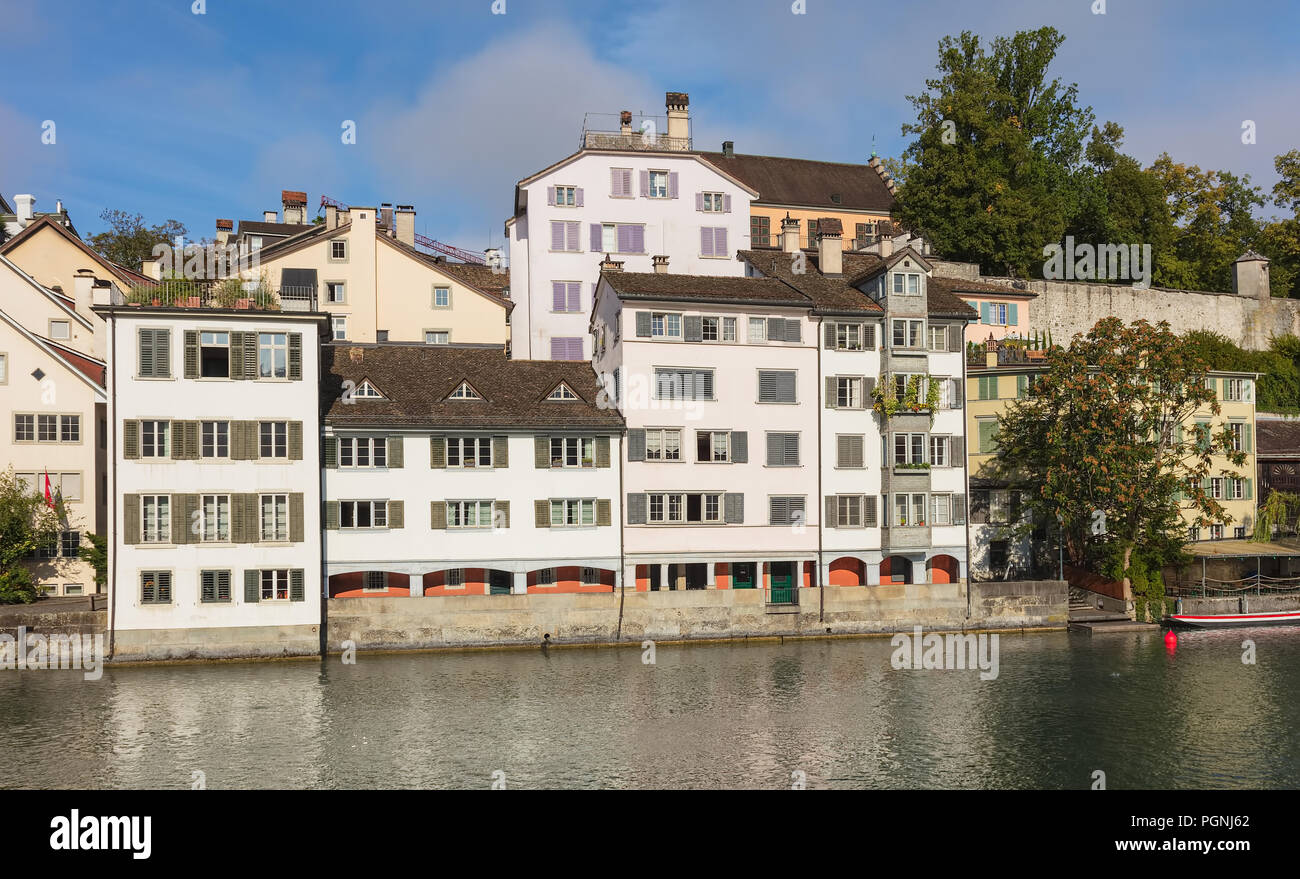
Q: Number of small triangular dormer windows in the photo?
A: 3